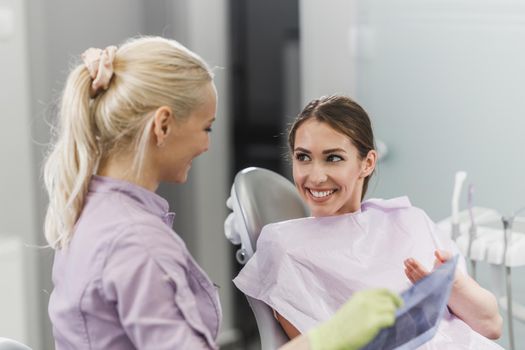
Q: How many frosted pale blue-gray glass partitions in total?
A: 1